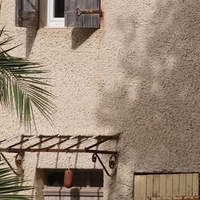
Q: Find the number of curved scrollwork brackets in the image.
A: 2